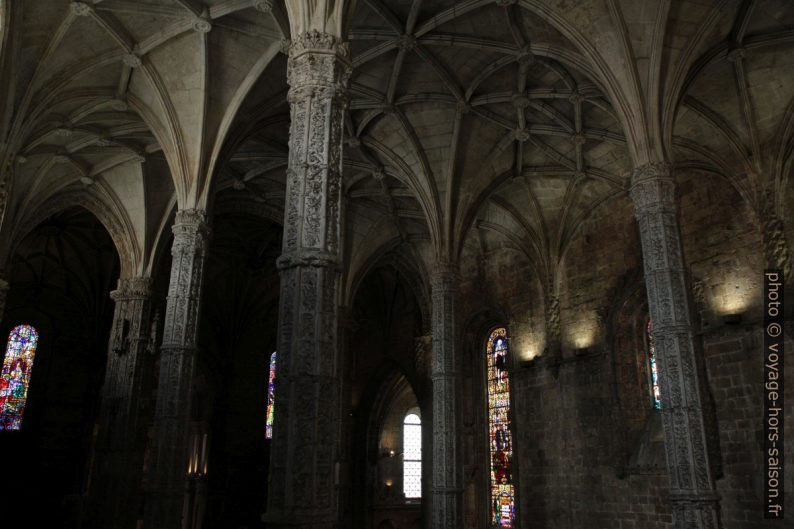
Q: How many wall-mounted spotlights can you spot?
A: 3